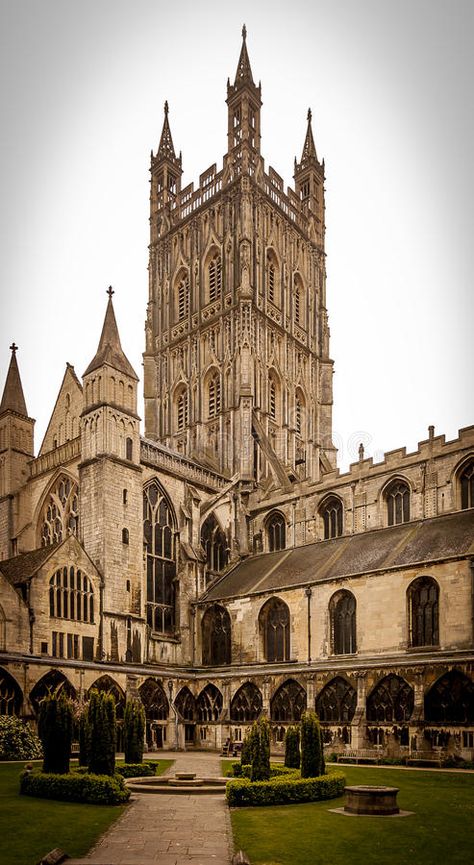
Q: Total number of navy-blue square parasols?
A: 0